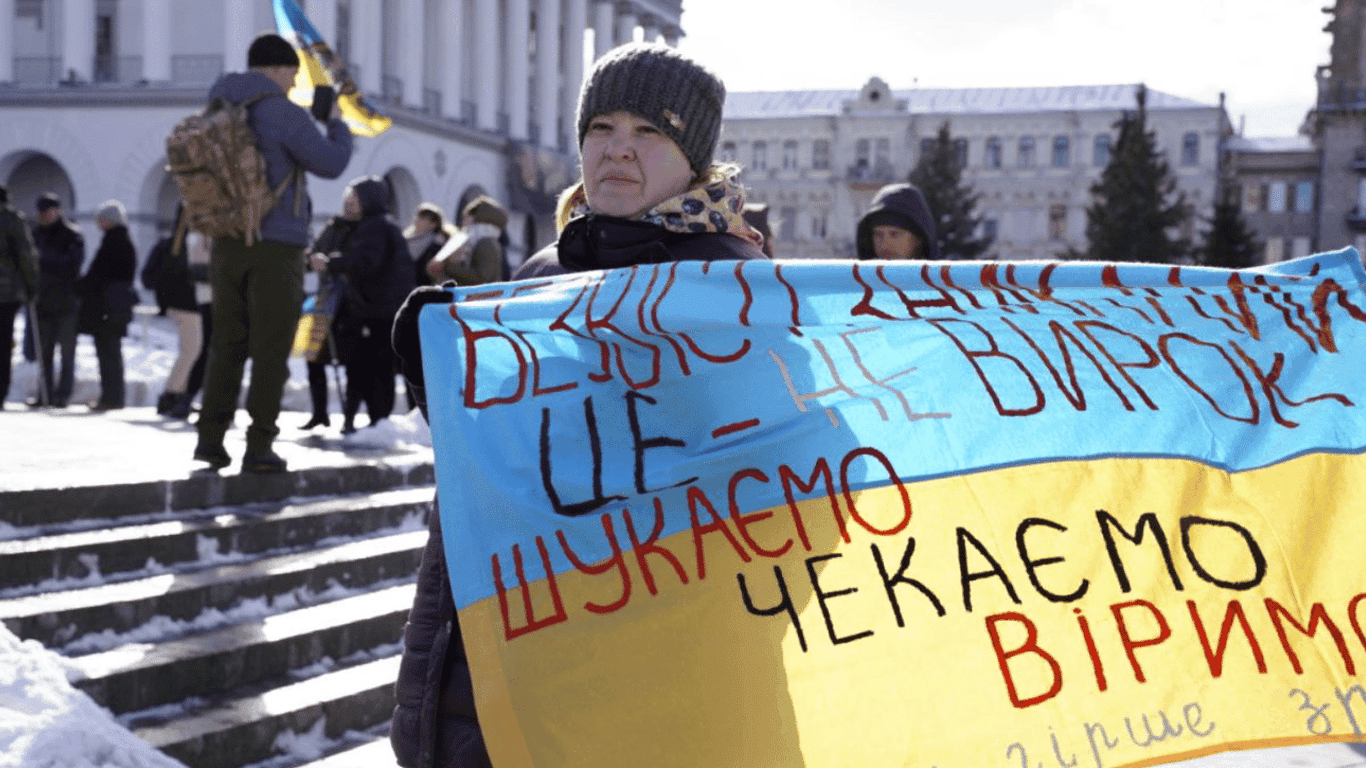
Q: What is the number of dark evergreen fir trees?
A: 3